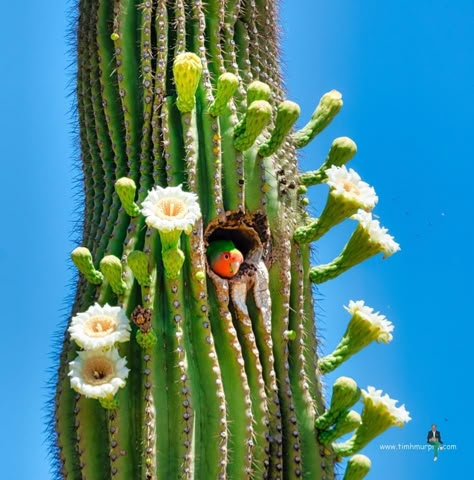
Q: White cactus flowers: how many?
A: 7